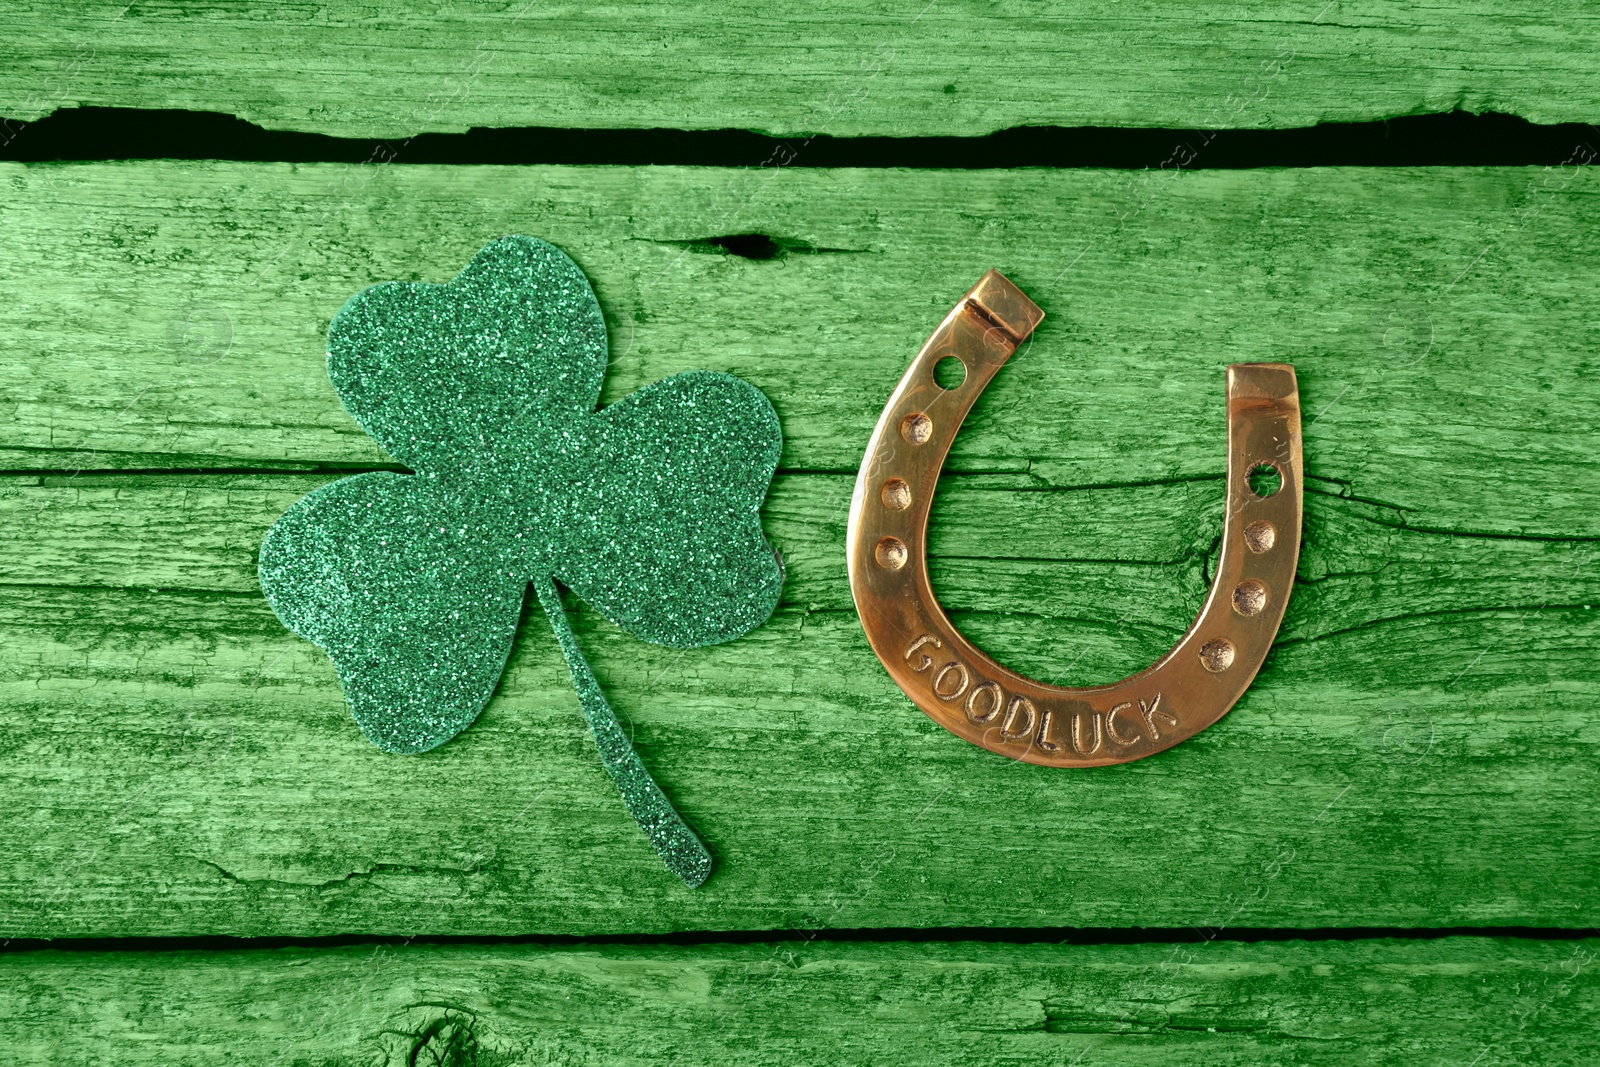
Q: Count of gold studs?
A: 6